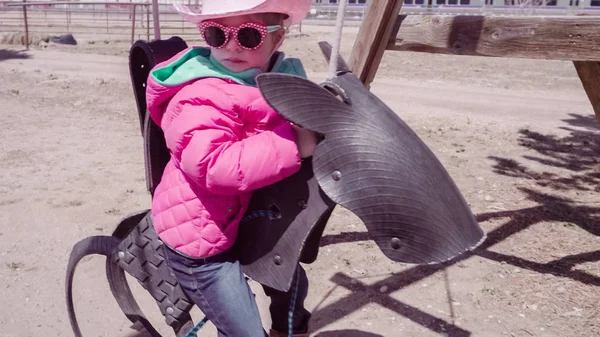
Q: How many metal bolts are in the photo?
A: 6